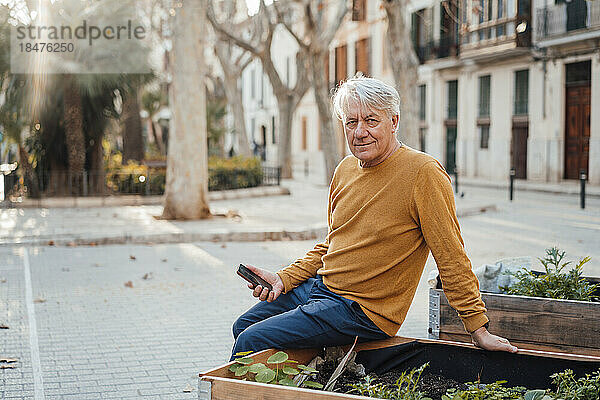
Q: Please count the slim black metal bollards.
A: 3